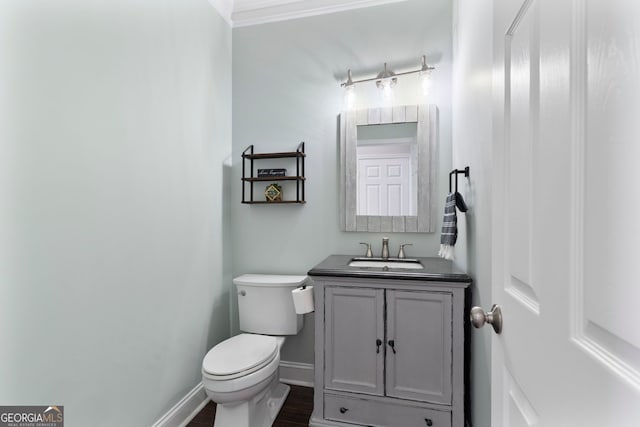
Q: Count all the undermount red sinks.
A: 0